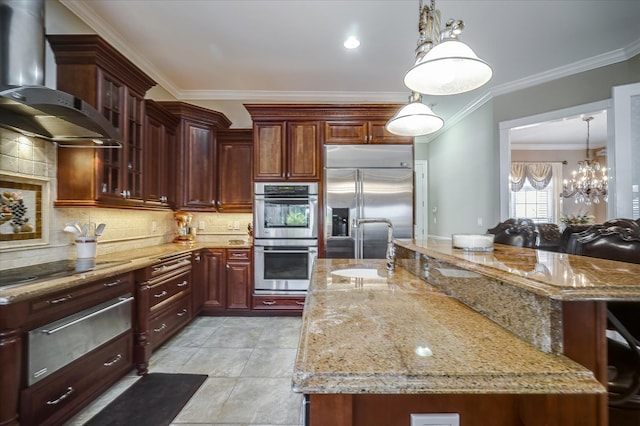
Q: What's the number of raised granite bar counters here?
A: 1